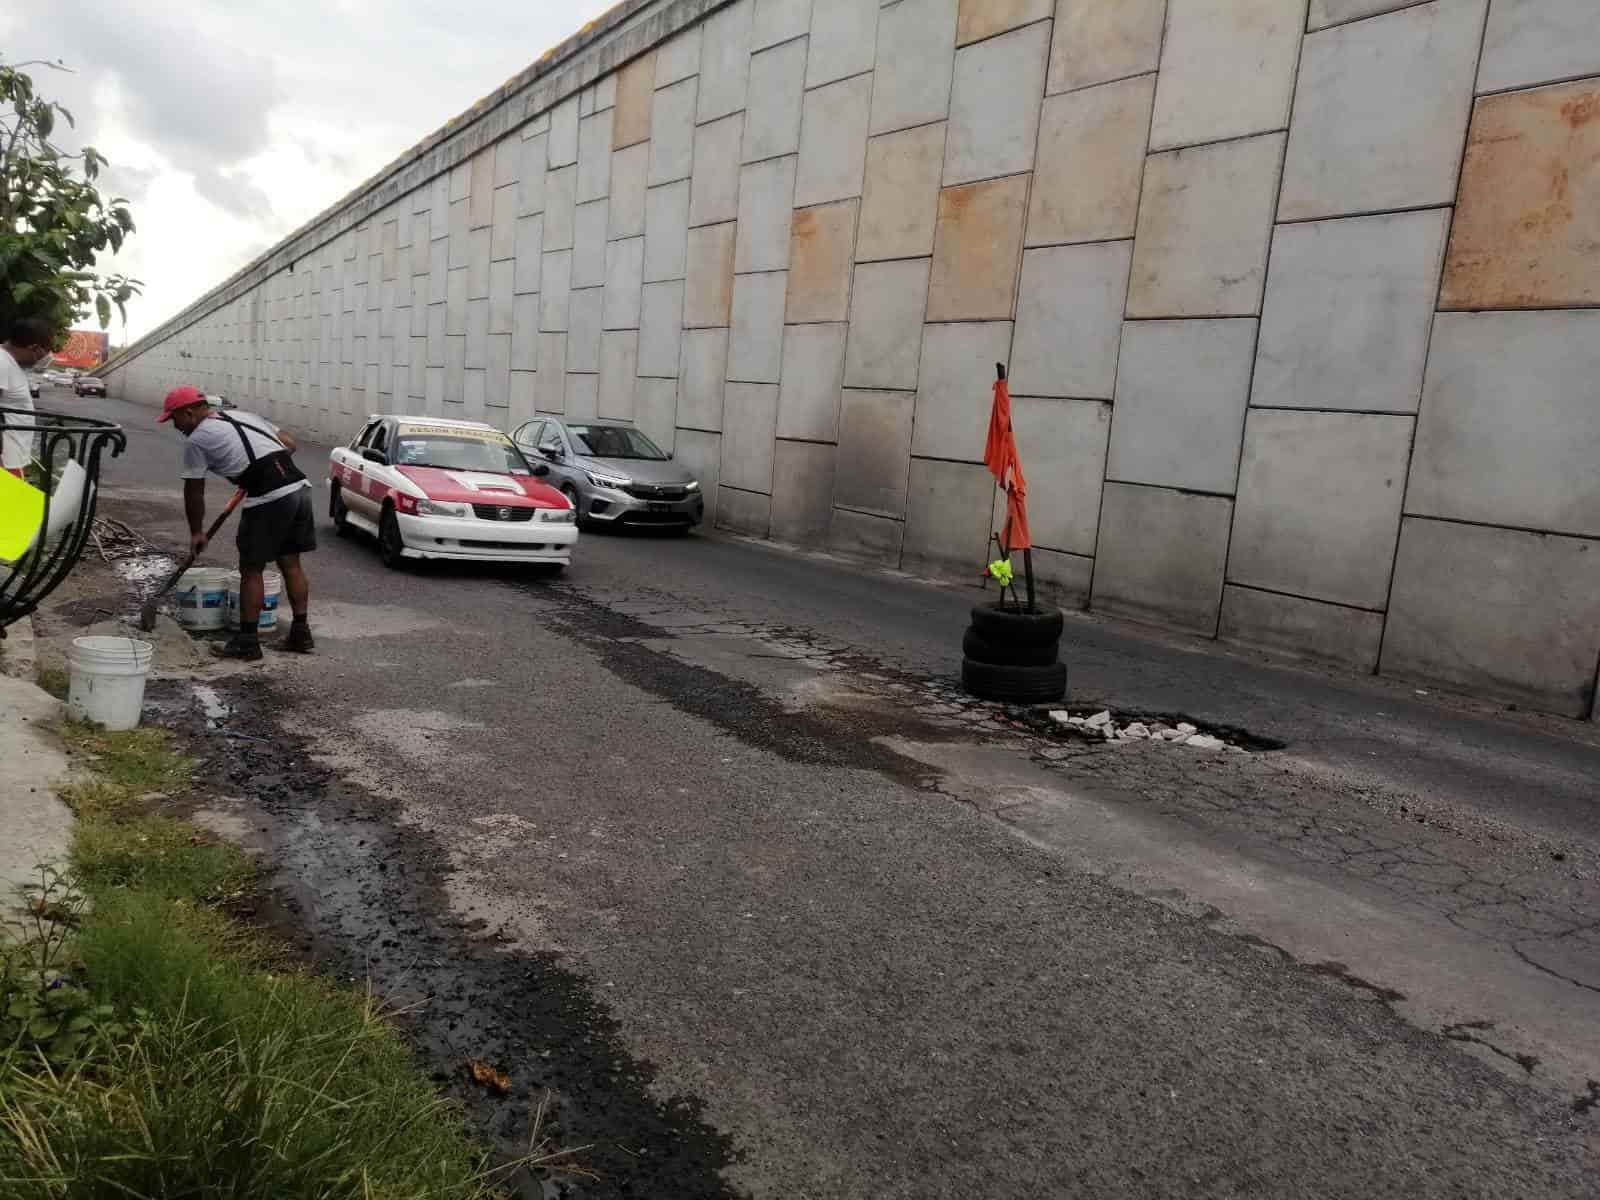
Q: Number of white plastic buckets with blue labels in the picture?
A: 2